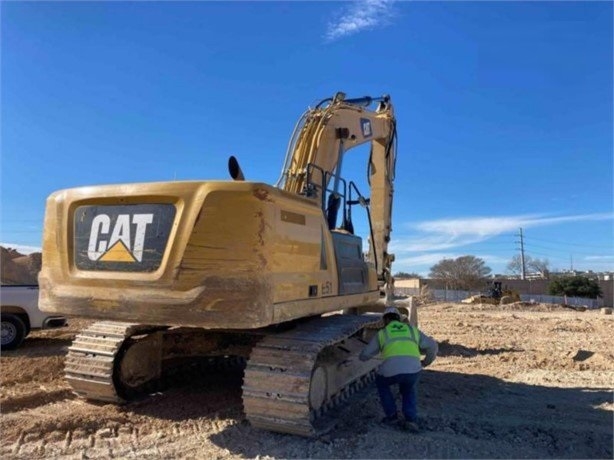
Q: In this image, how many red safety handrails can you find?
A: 0